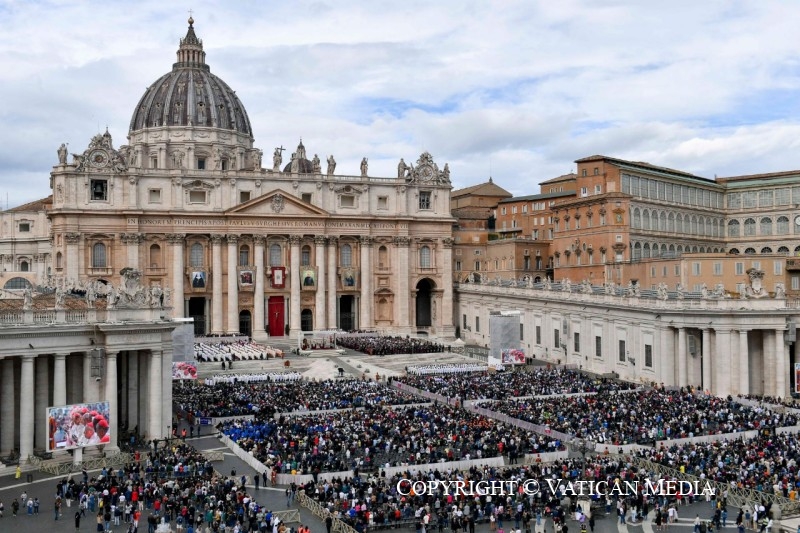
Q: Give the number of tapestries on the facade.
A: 5